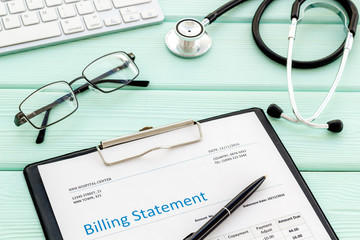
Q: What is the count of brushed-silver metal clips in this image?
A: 1